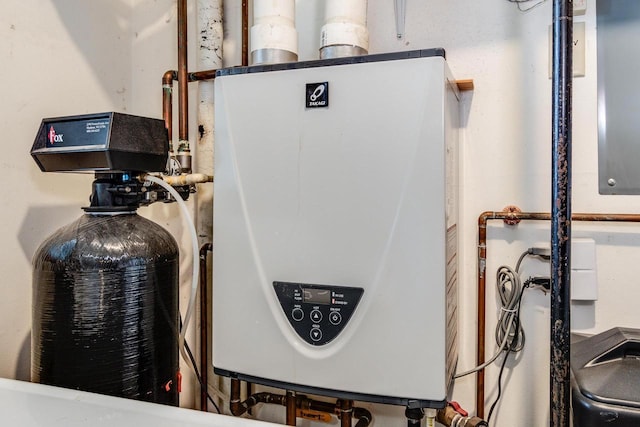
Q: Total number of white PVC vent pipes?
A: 2